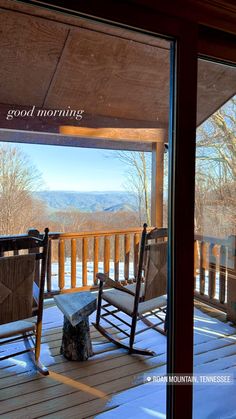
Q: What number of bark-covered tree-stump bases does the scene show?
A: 1